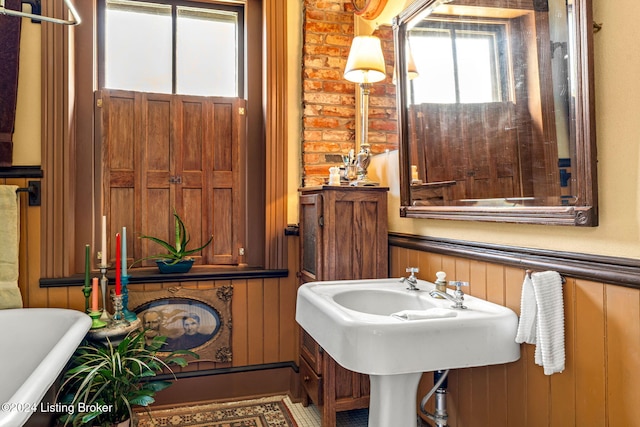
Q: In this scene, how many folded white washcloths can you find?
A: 1